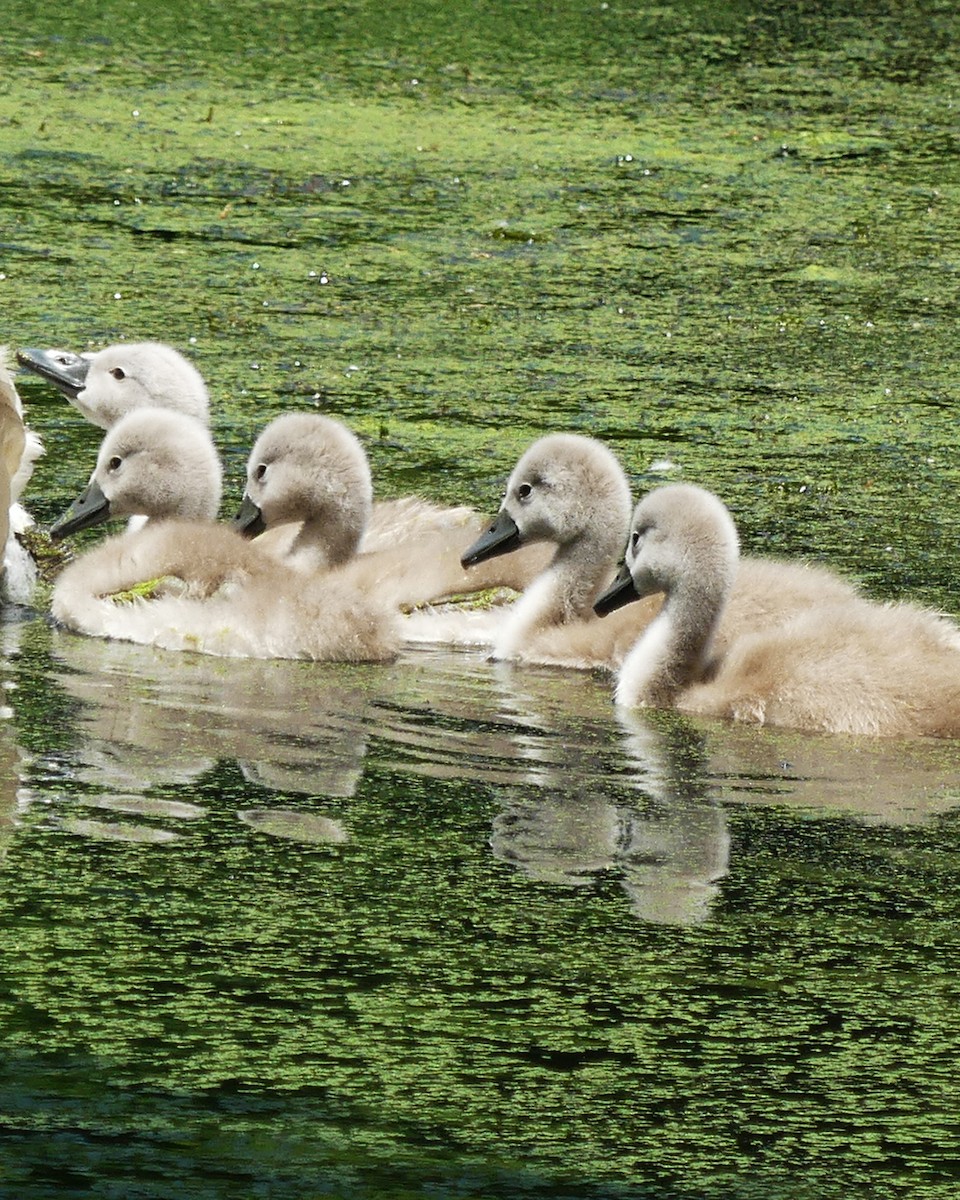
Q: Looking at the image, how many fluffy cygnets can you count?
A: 5